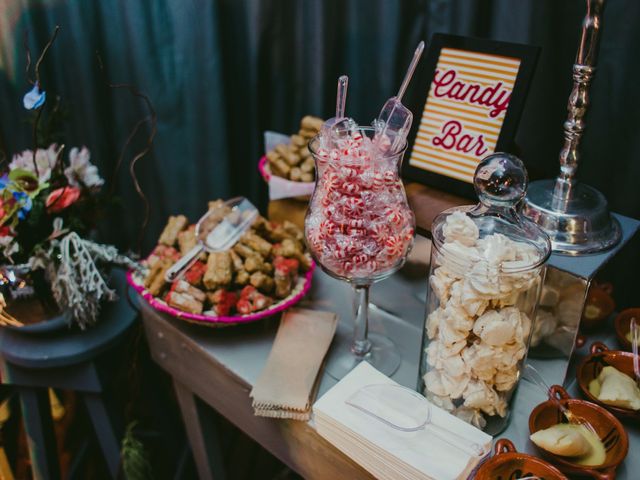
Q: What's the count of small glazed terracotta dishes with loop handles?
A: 5